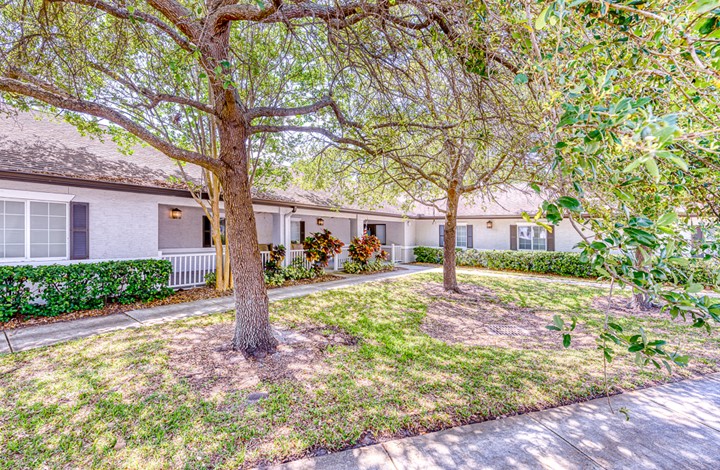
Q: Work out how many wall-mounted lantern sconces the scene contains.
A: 3